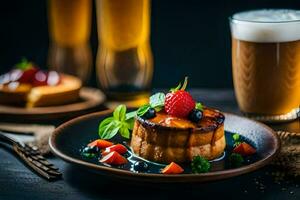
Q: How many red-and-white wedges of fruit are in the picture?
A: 5